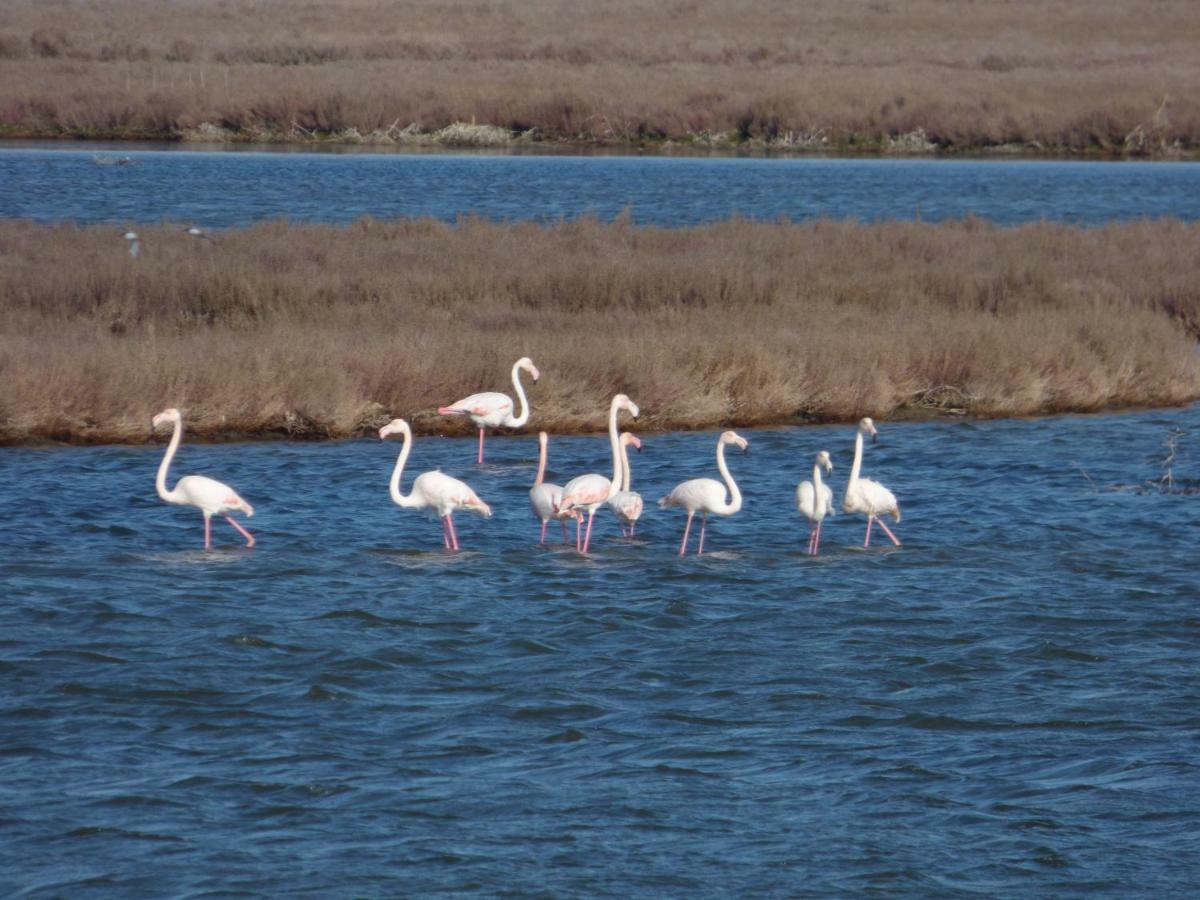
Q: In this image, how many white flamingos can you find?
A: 9